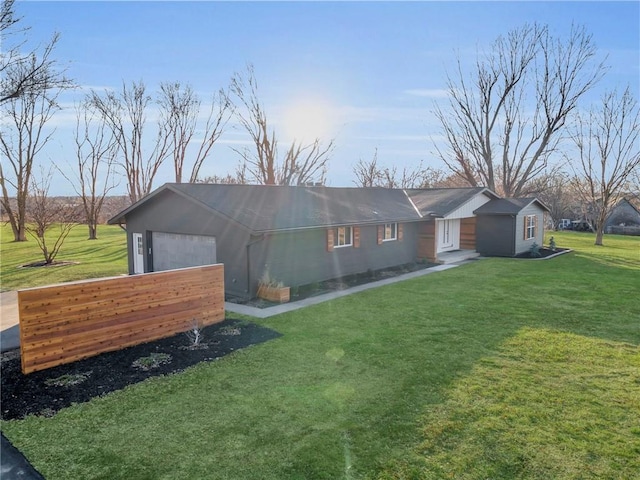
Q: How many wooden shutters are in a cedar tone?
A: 6